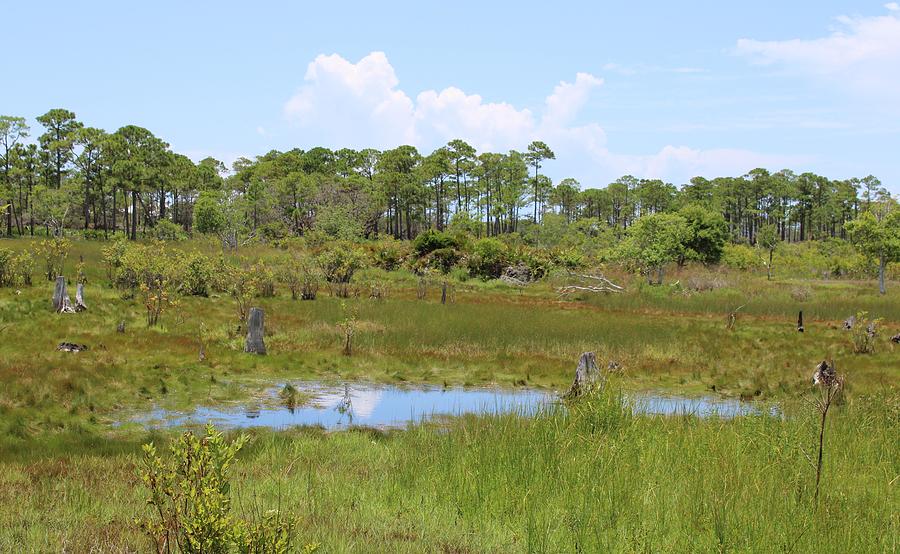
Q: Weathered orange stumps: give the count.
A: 0